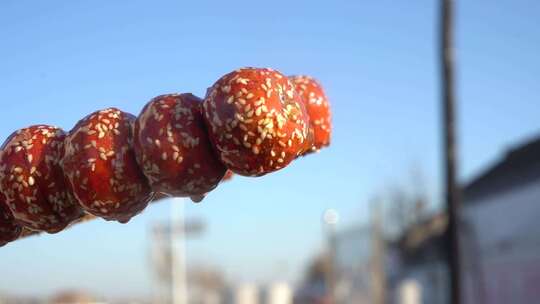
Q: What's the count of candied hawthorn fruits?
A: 6